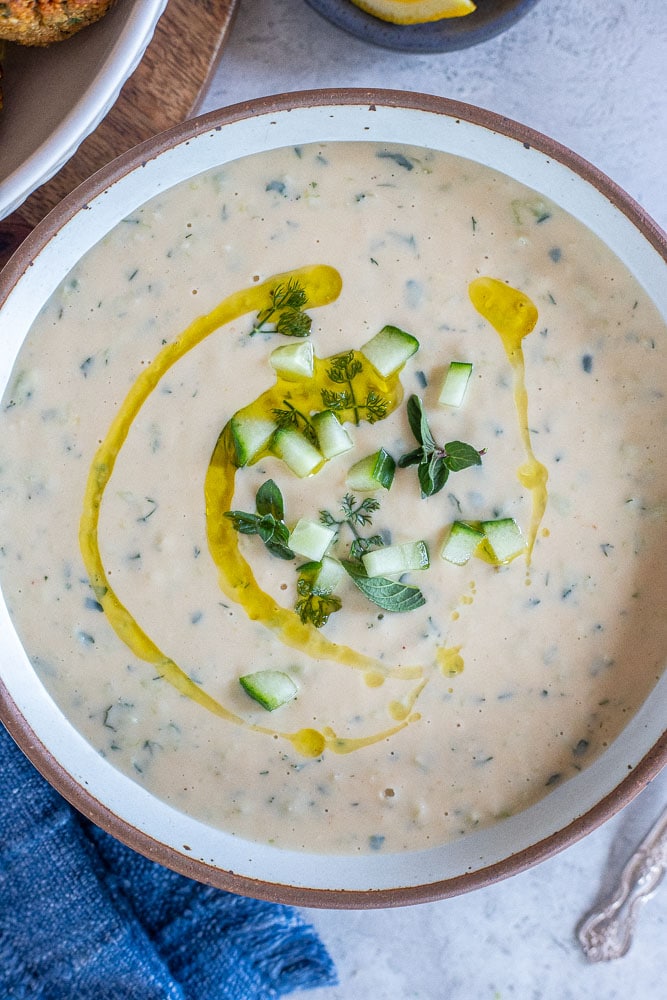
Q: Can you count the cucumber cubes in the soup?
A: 13